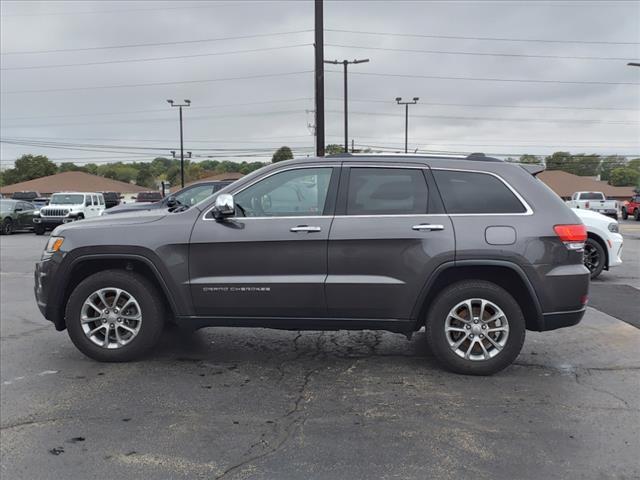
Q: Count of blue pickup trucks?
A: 0